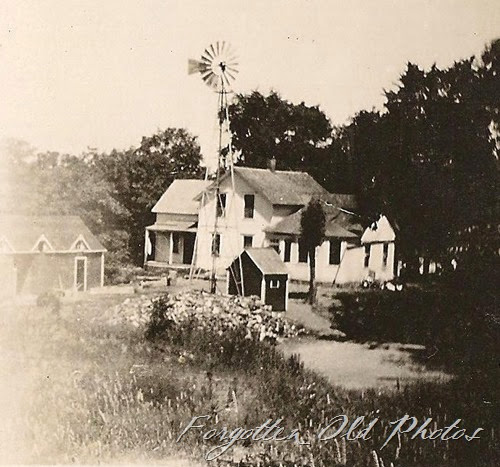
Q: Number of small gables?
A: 3